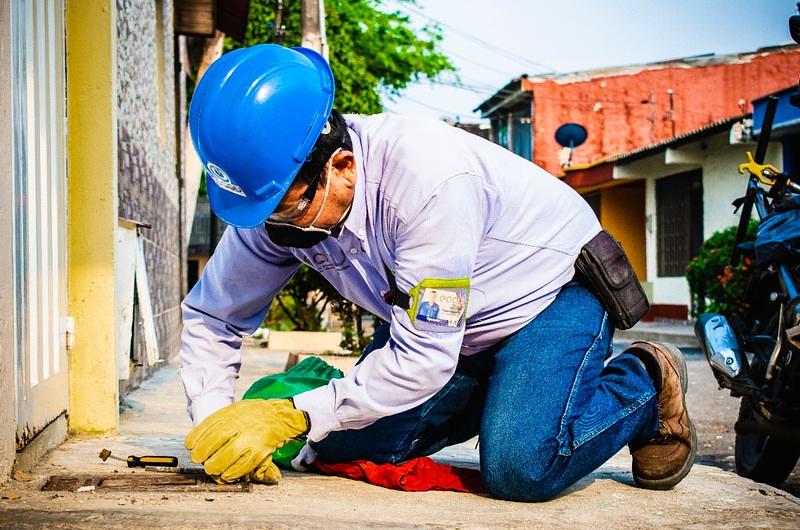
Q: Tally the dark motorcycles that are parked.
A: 1